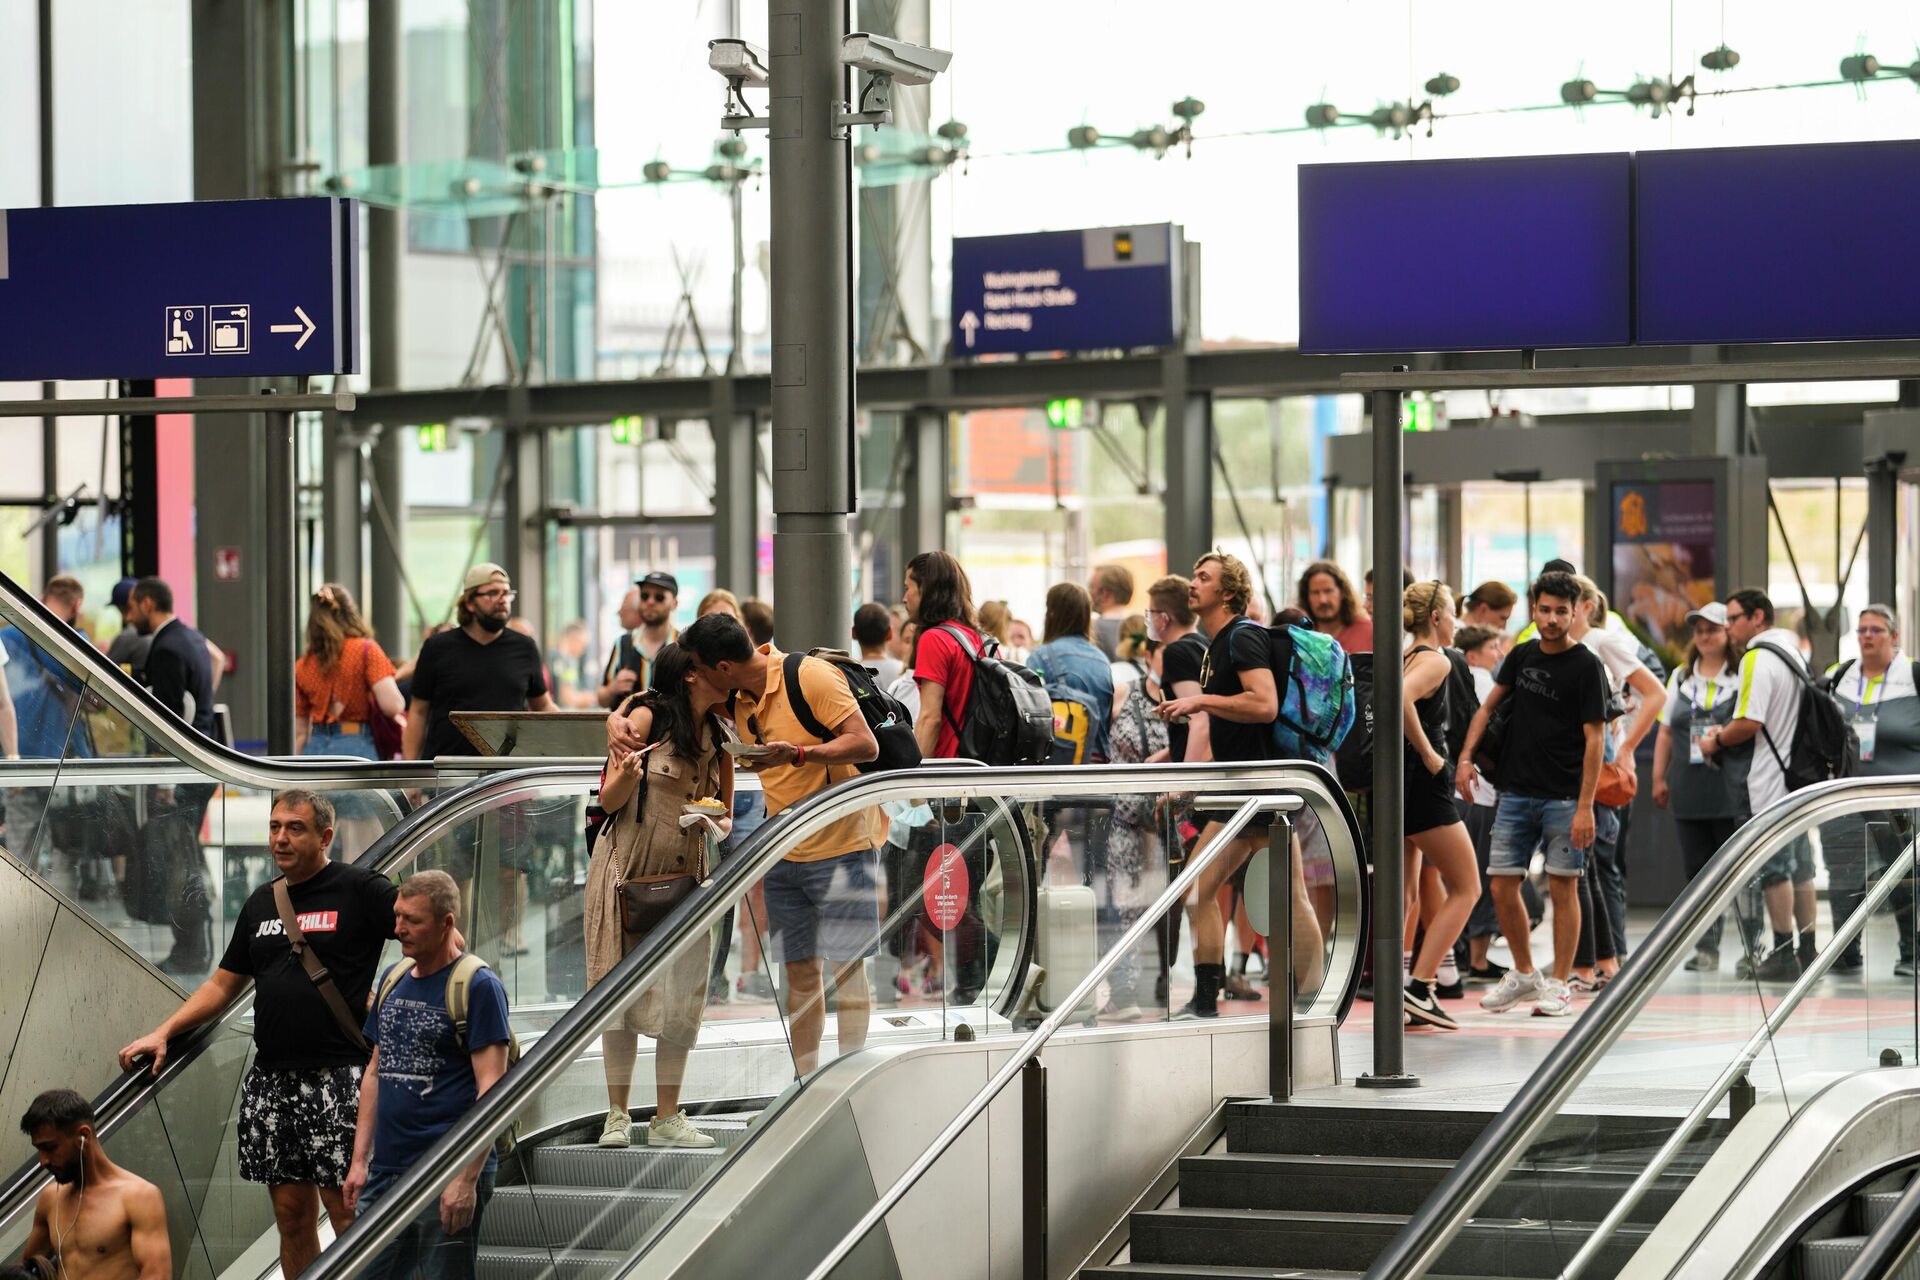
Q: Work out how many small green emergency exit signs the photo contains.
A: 4